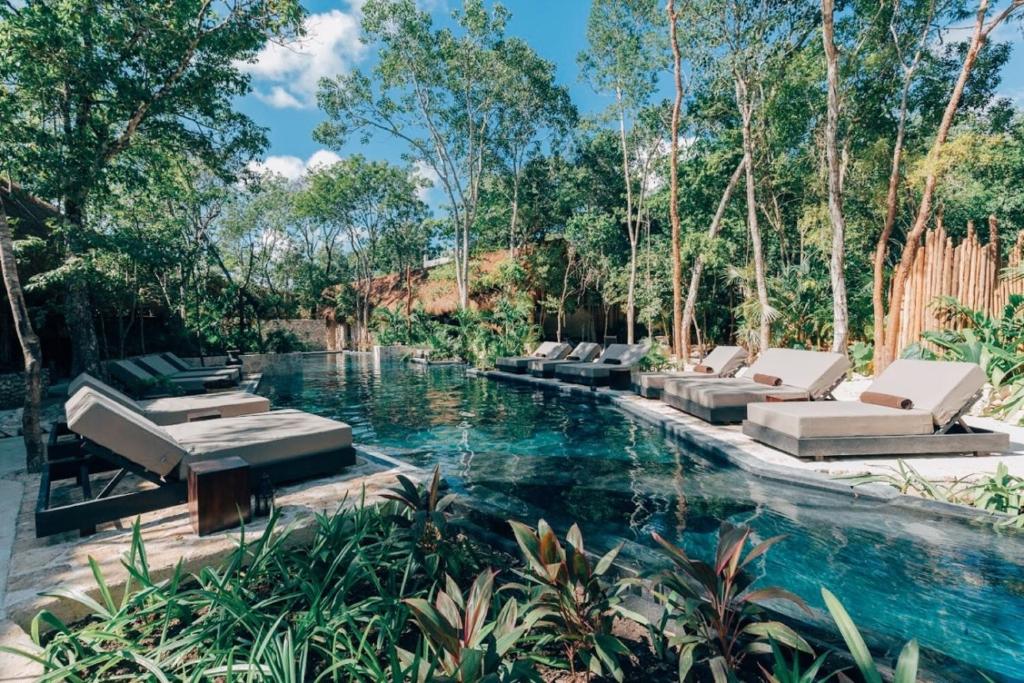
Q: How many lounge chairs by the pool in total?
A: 11